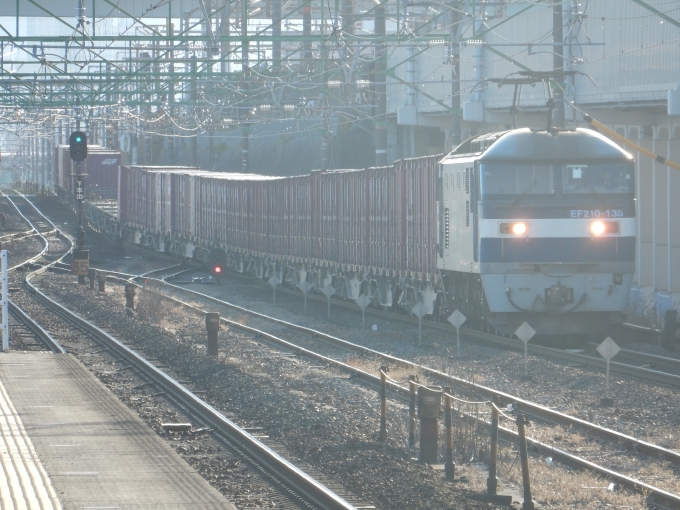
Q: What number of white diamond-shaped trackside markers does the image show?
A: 8